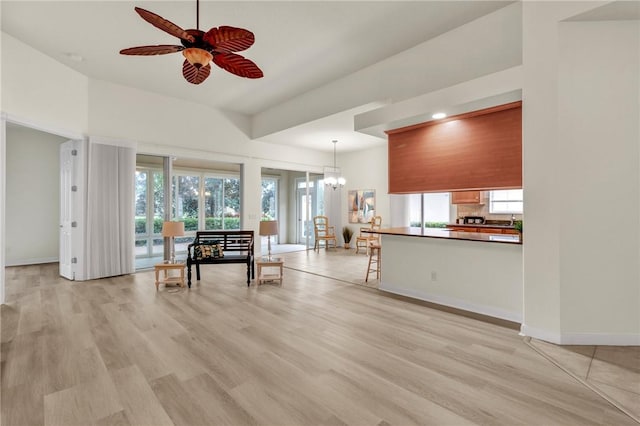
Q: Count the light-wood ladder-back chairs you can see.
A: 2